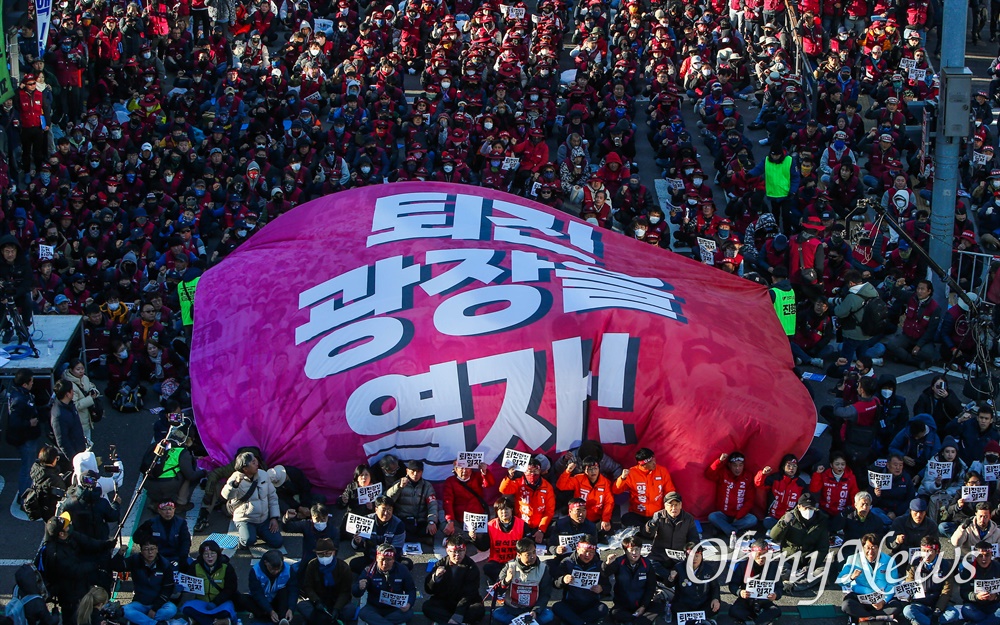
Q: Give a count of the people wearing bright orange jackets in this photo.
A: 3